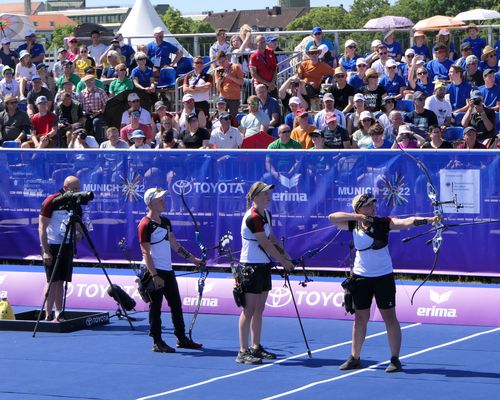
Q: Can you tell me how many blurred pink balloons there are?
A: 0